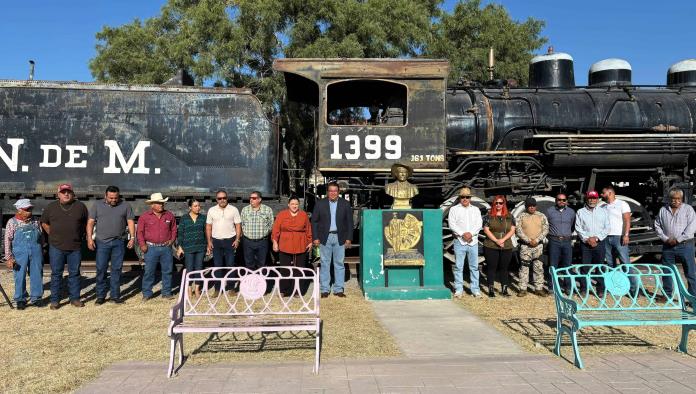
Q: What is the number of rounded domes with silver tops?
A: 3